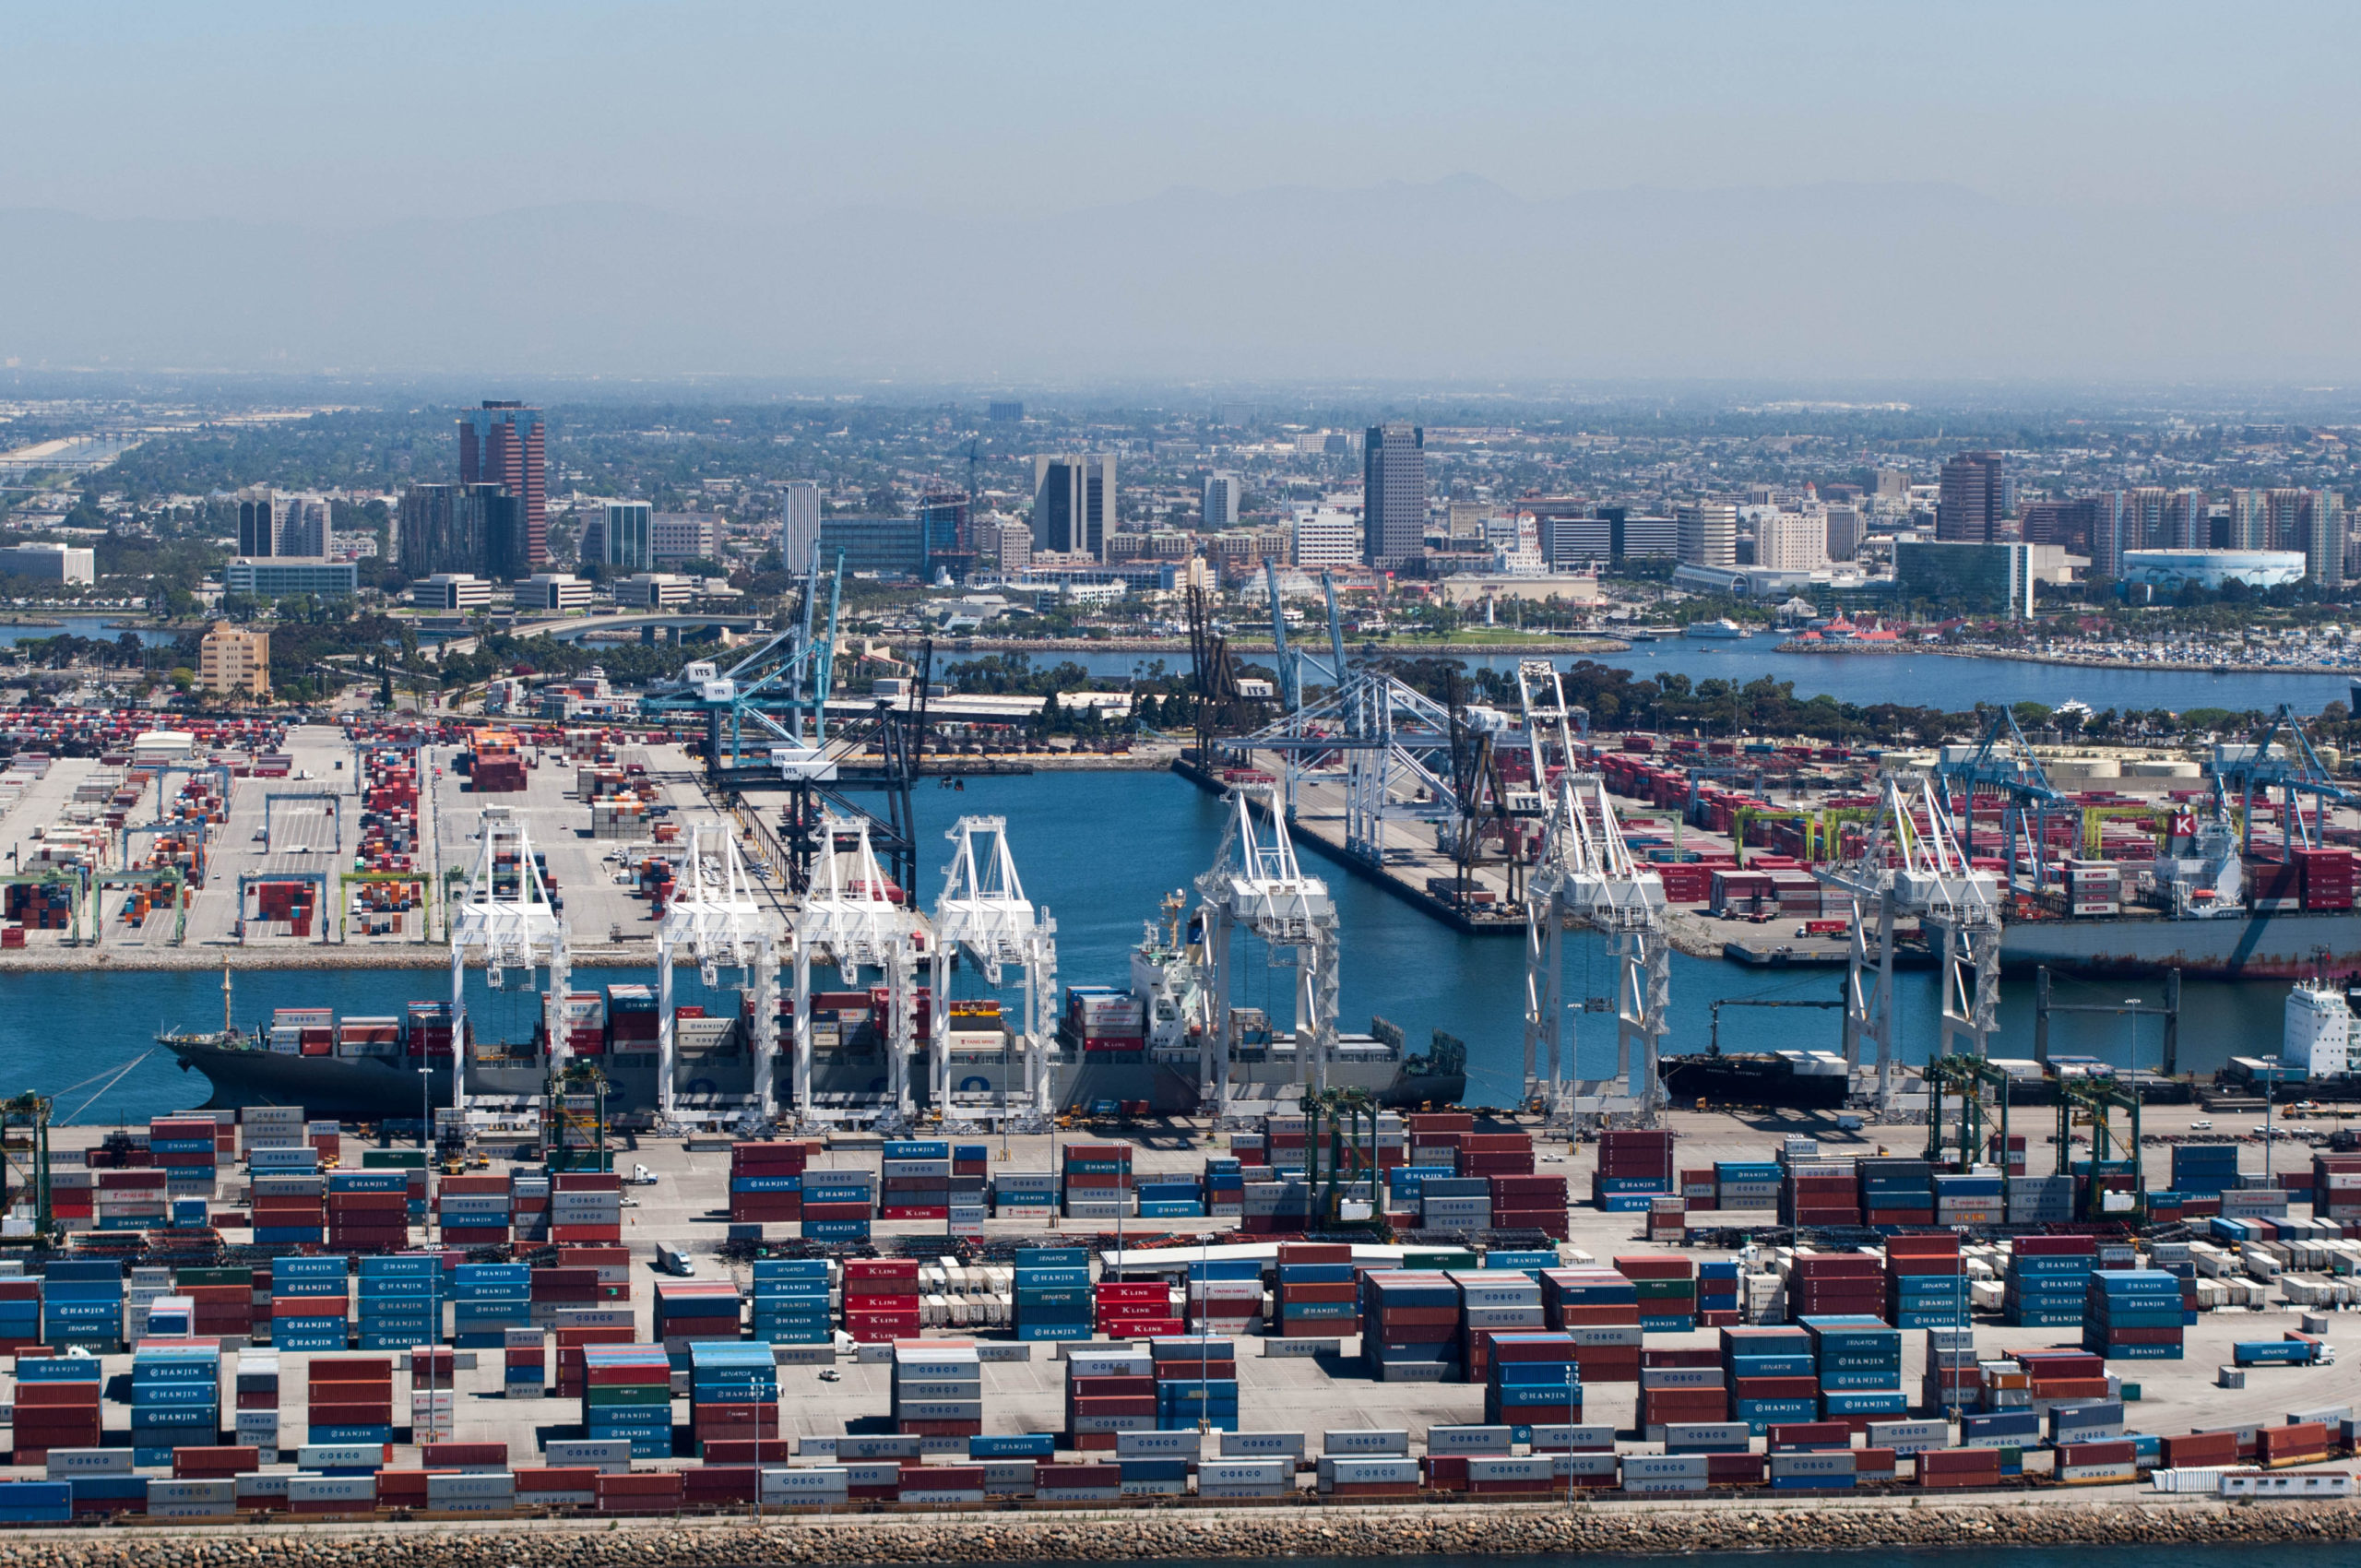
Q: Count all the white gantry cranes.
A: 7